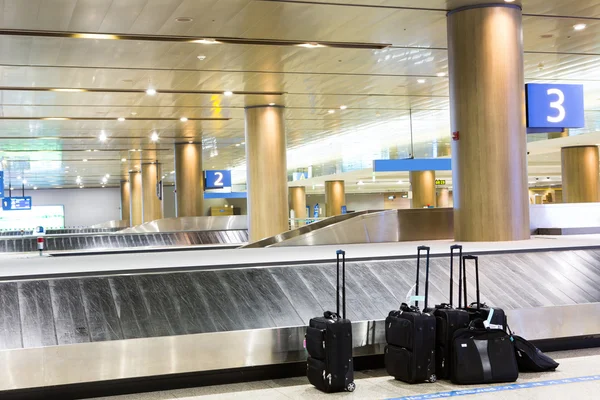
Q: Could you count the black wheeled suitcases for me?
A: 4